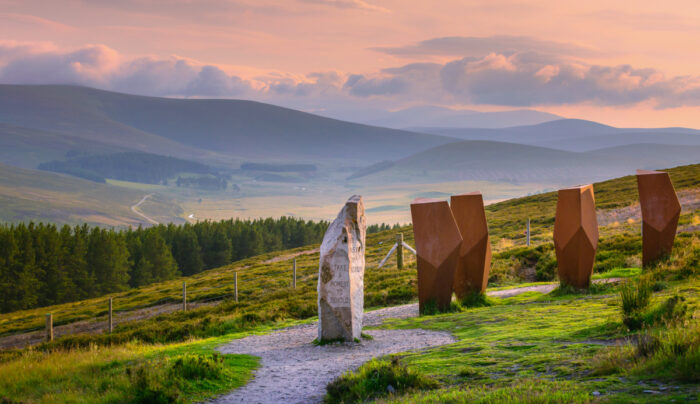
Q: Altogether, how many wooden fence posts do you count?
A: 7